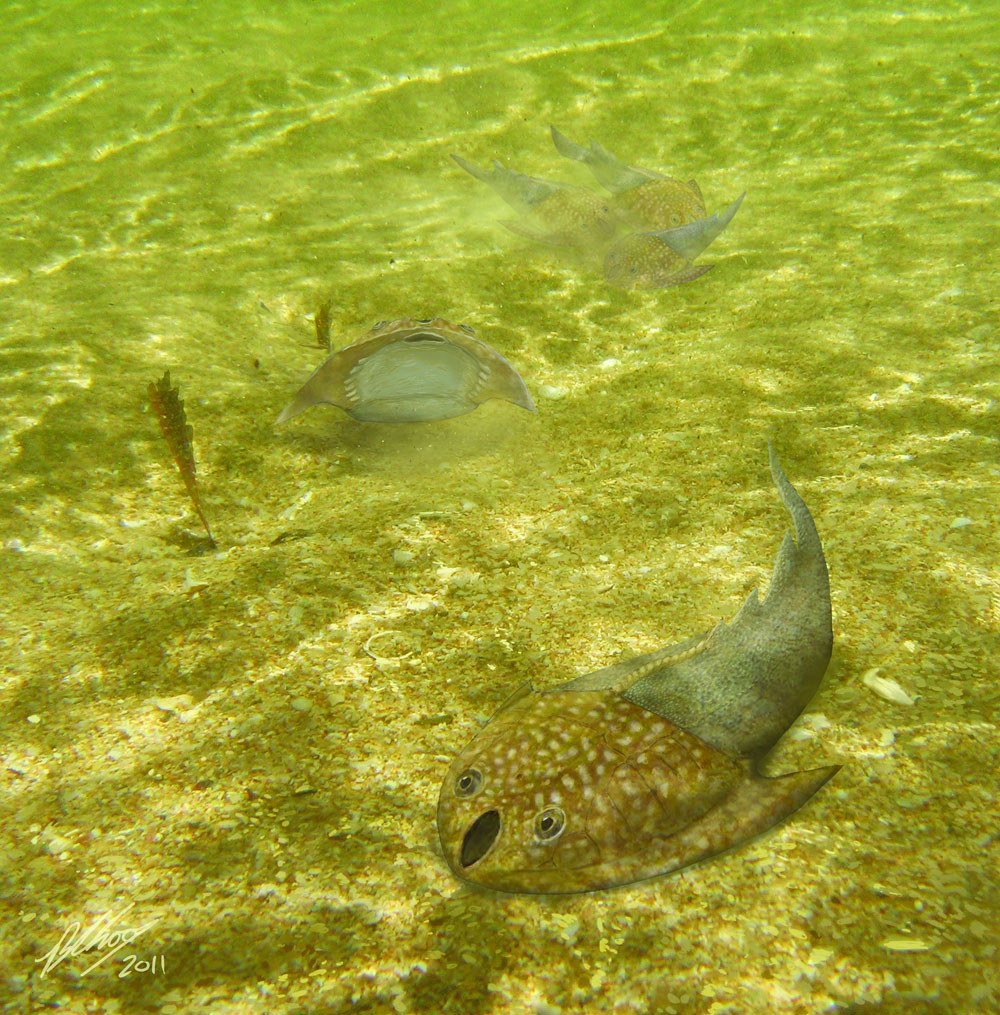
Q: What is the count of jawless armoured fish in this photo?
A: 5